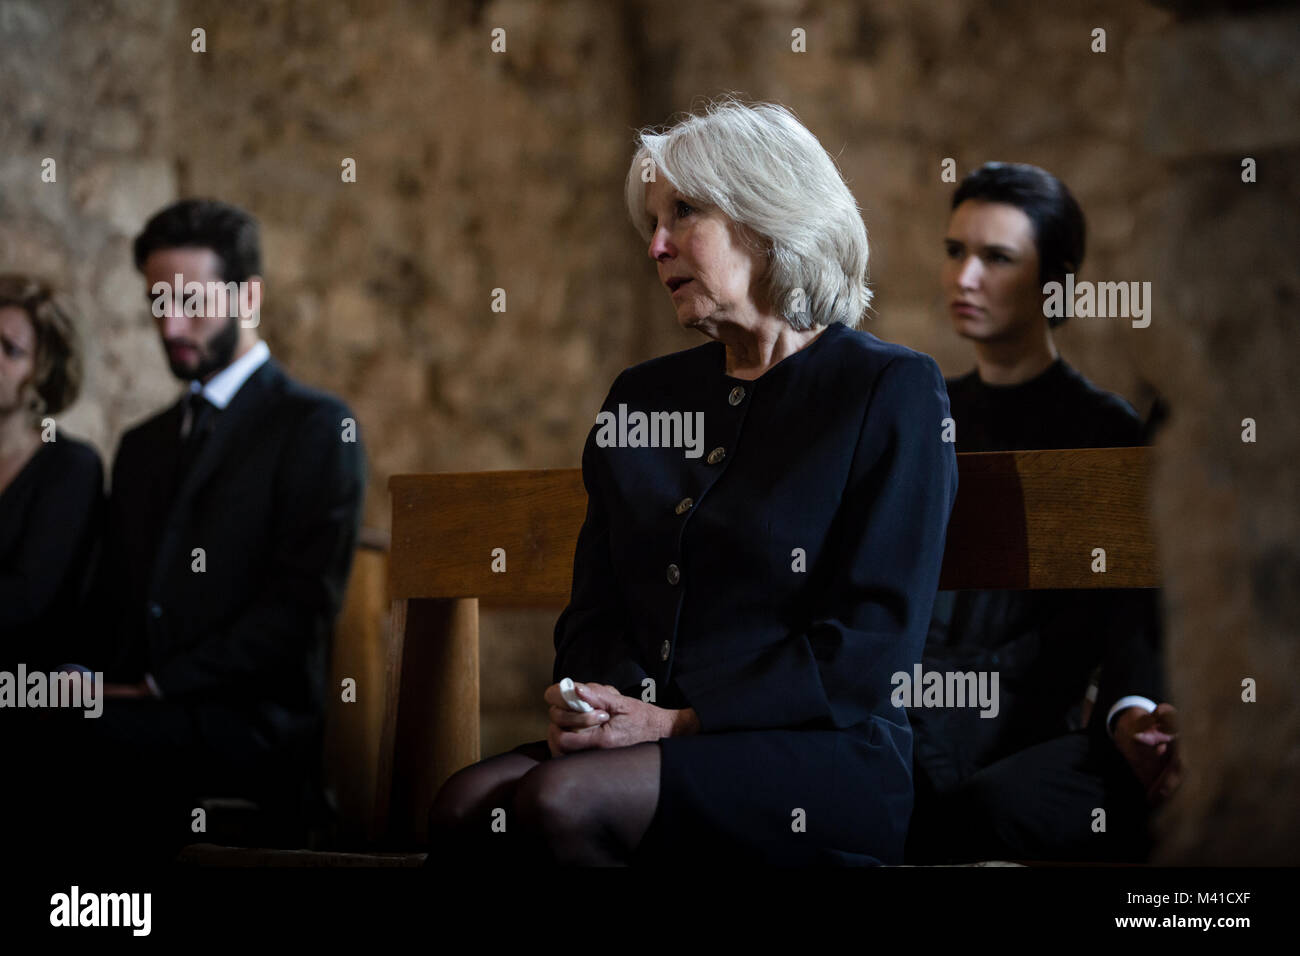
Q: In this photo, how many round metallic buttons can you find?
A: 5